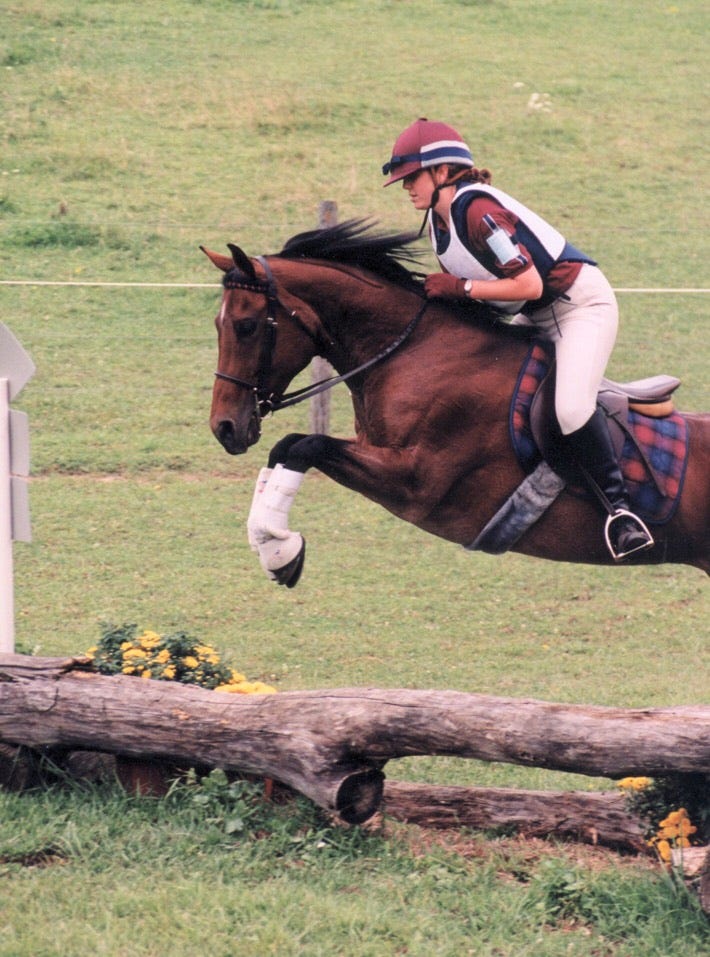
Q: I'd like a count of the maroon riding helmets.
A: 1